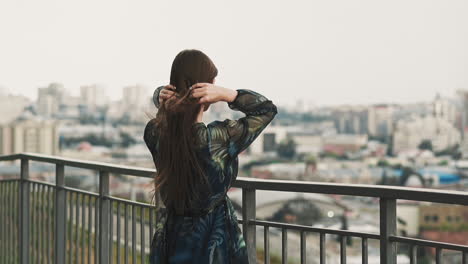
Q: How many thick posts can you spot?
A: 5